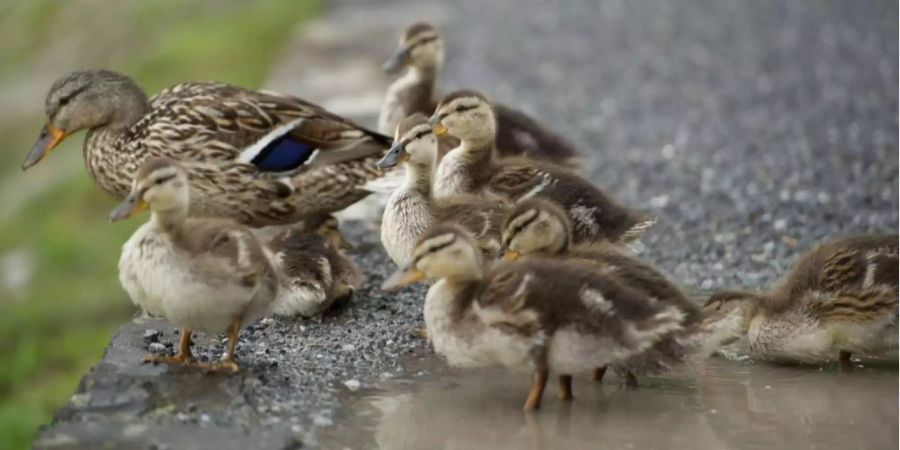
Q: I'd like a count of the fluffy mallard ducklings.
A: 8